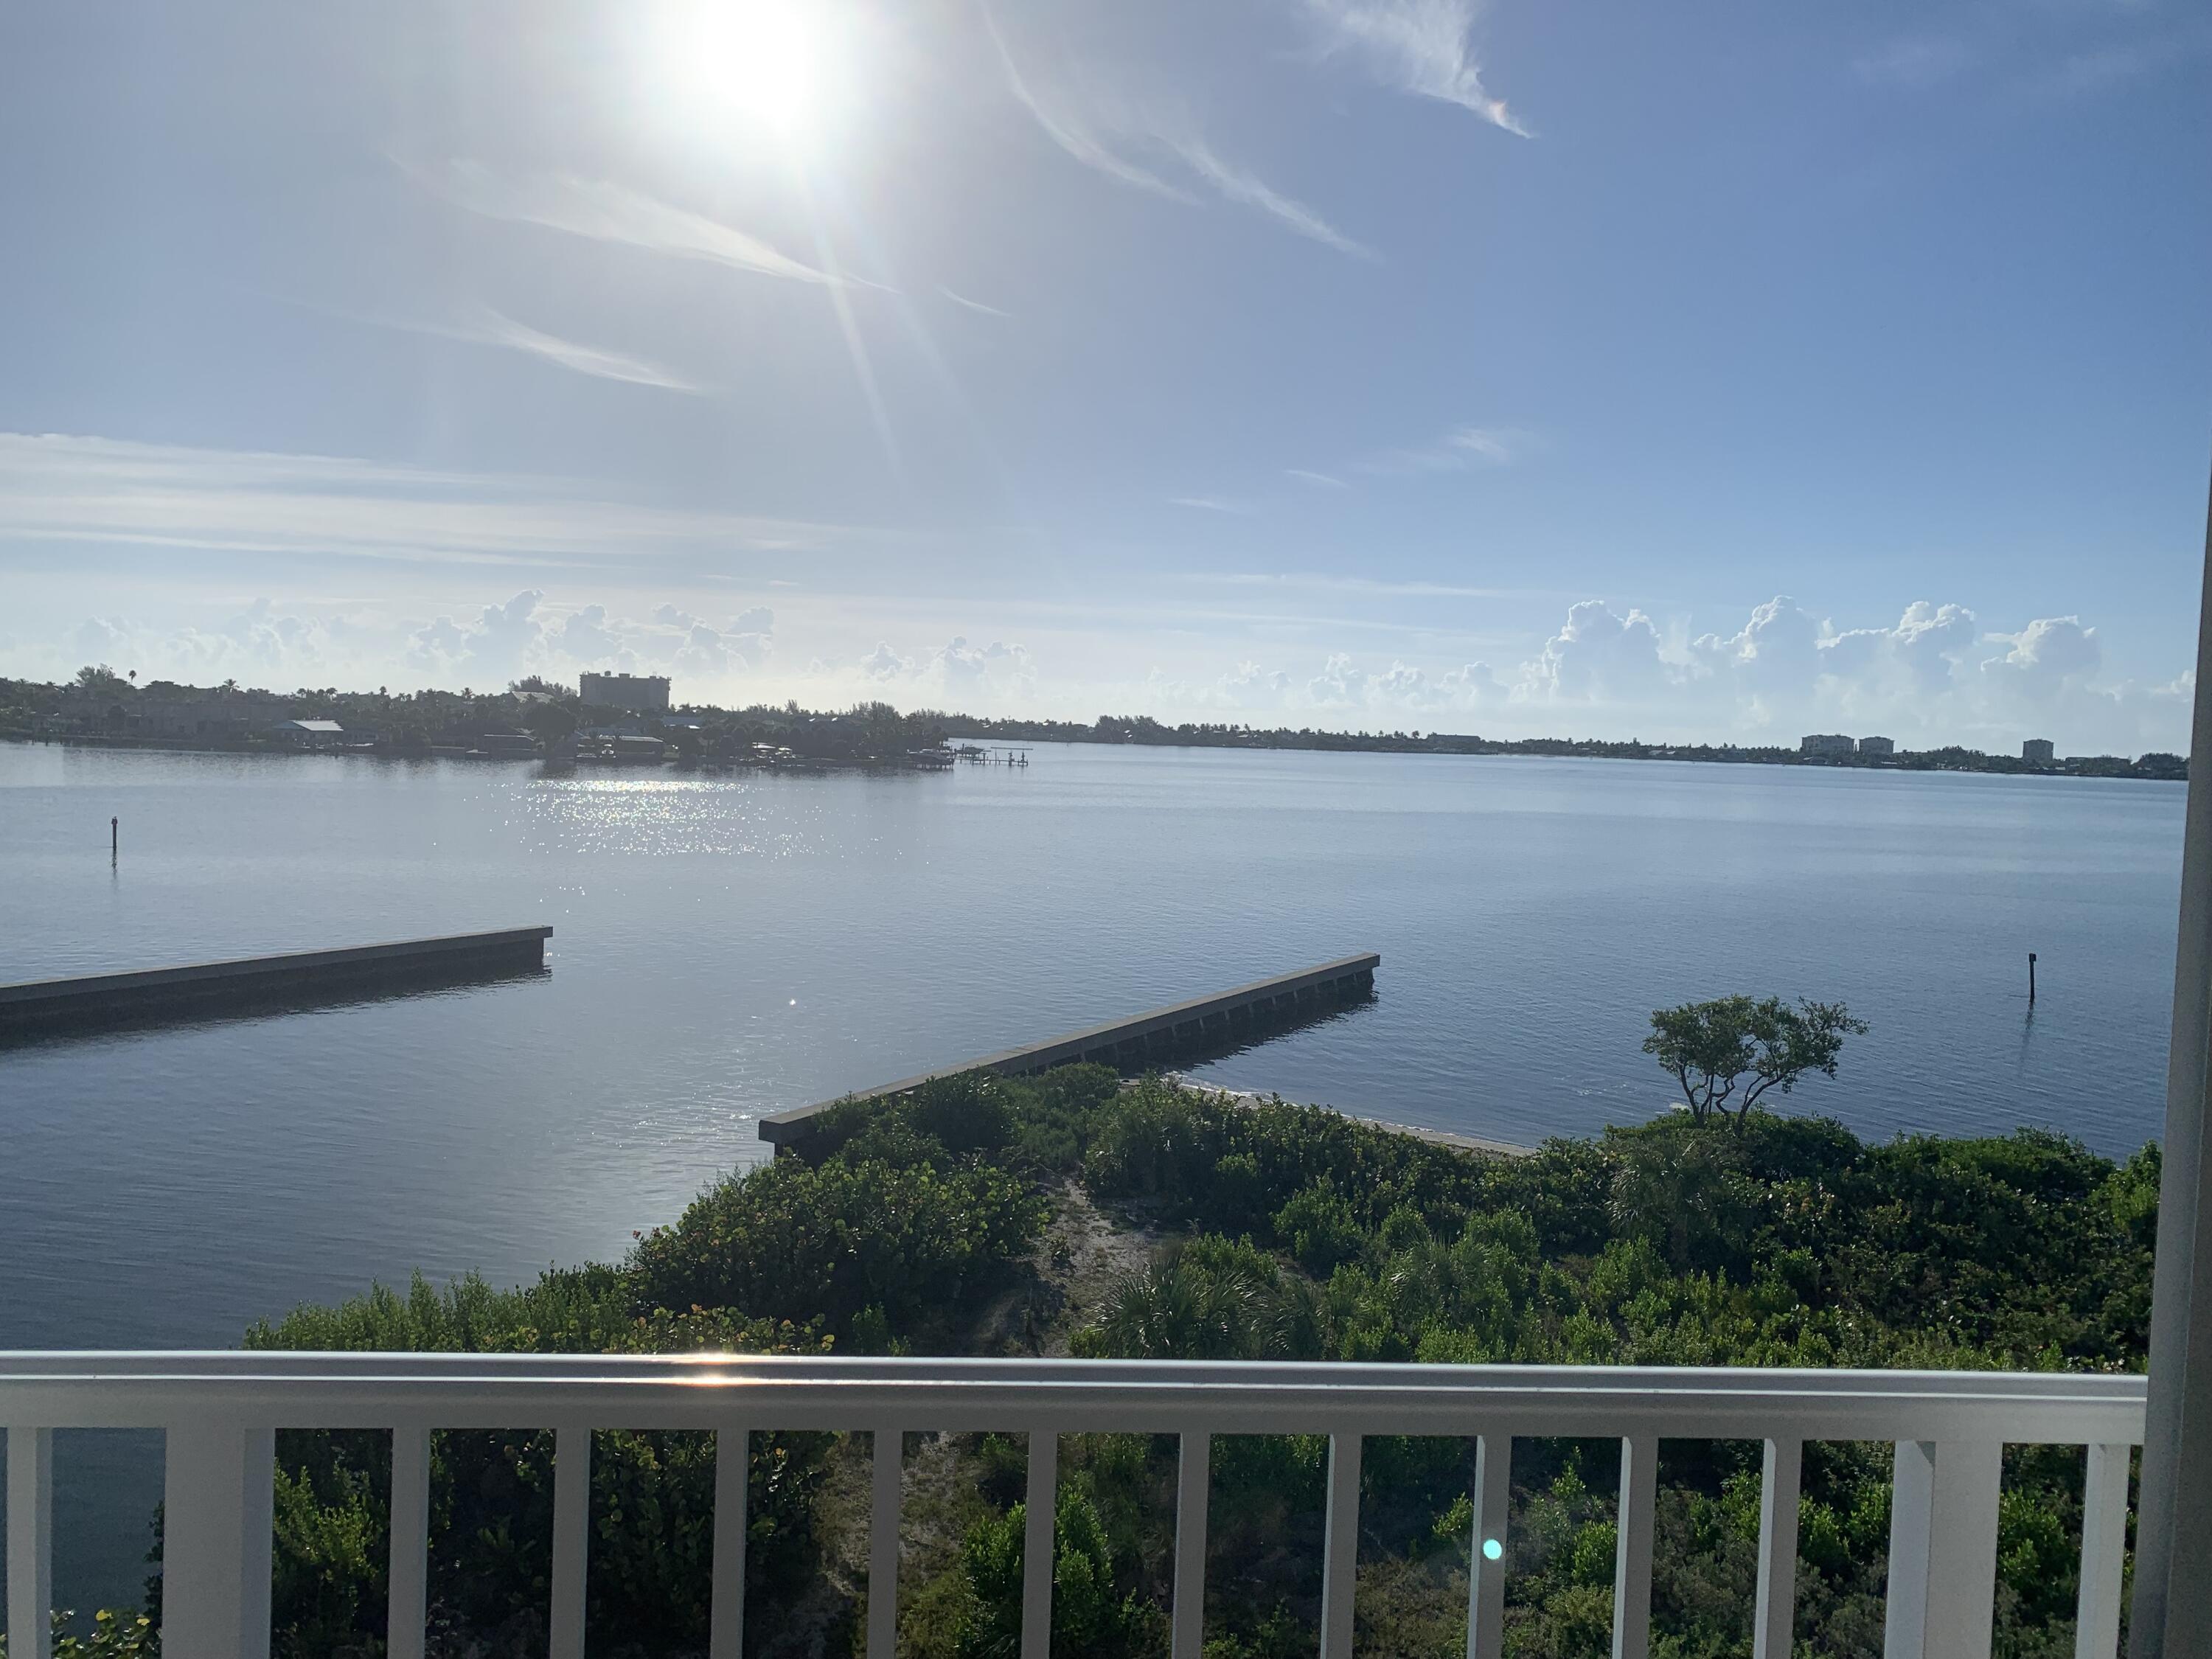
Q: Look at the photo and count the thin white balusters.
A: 12